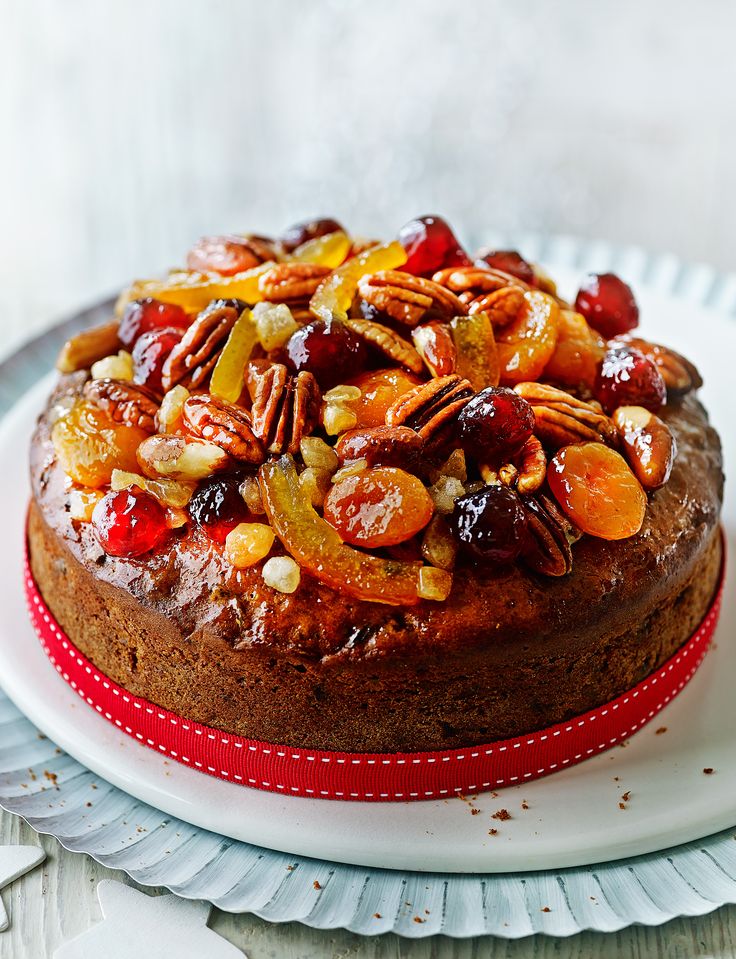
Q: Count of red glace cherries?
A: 12